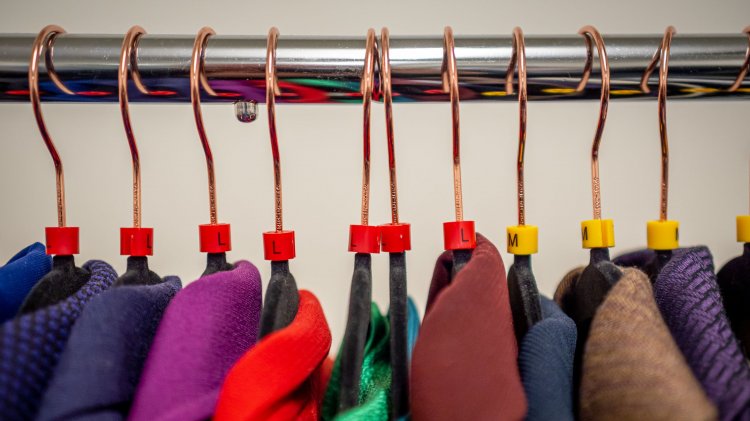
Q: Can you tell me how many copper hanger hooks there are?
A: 11